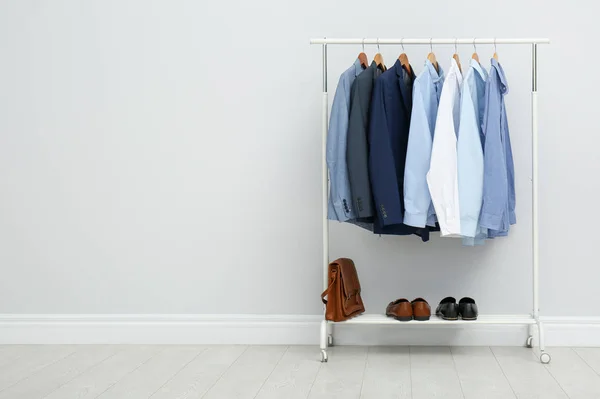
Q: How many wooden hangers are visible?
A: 7